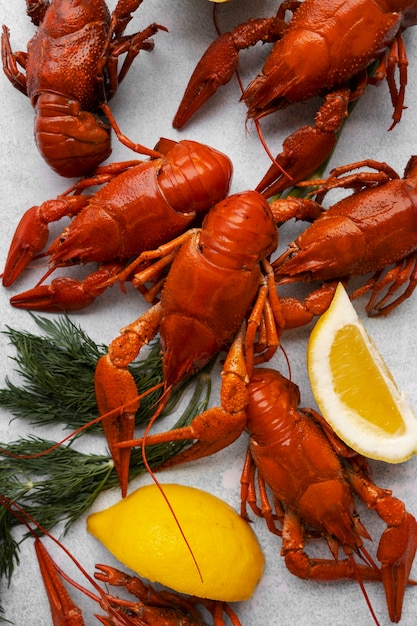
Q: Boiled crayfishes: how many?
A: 7